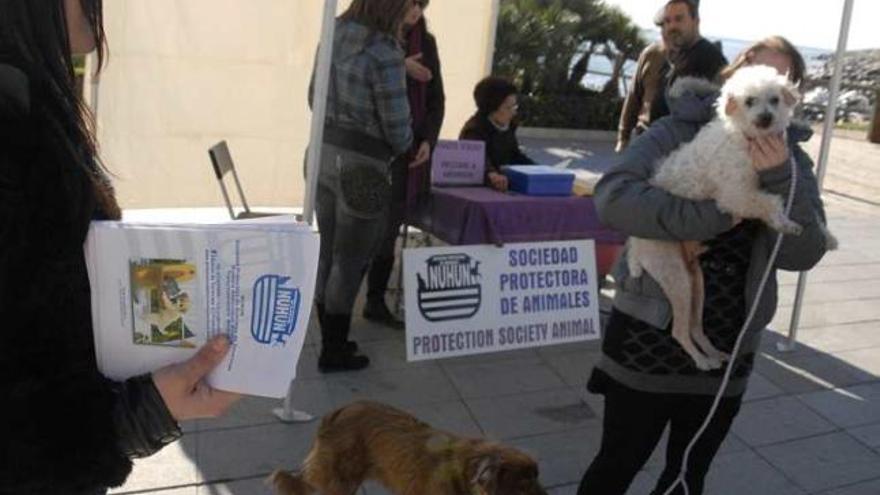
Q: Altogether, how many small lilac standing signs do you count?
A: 1